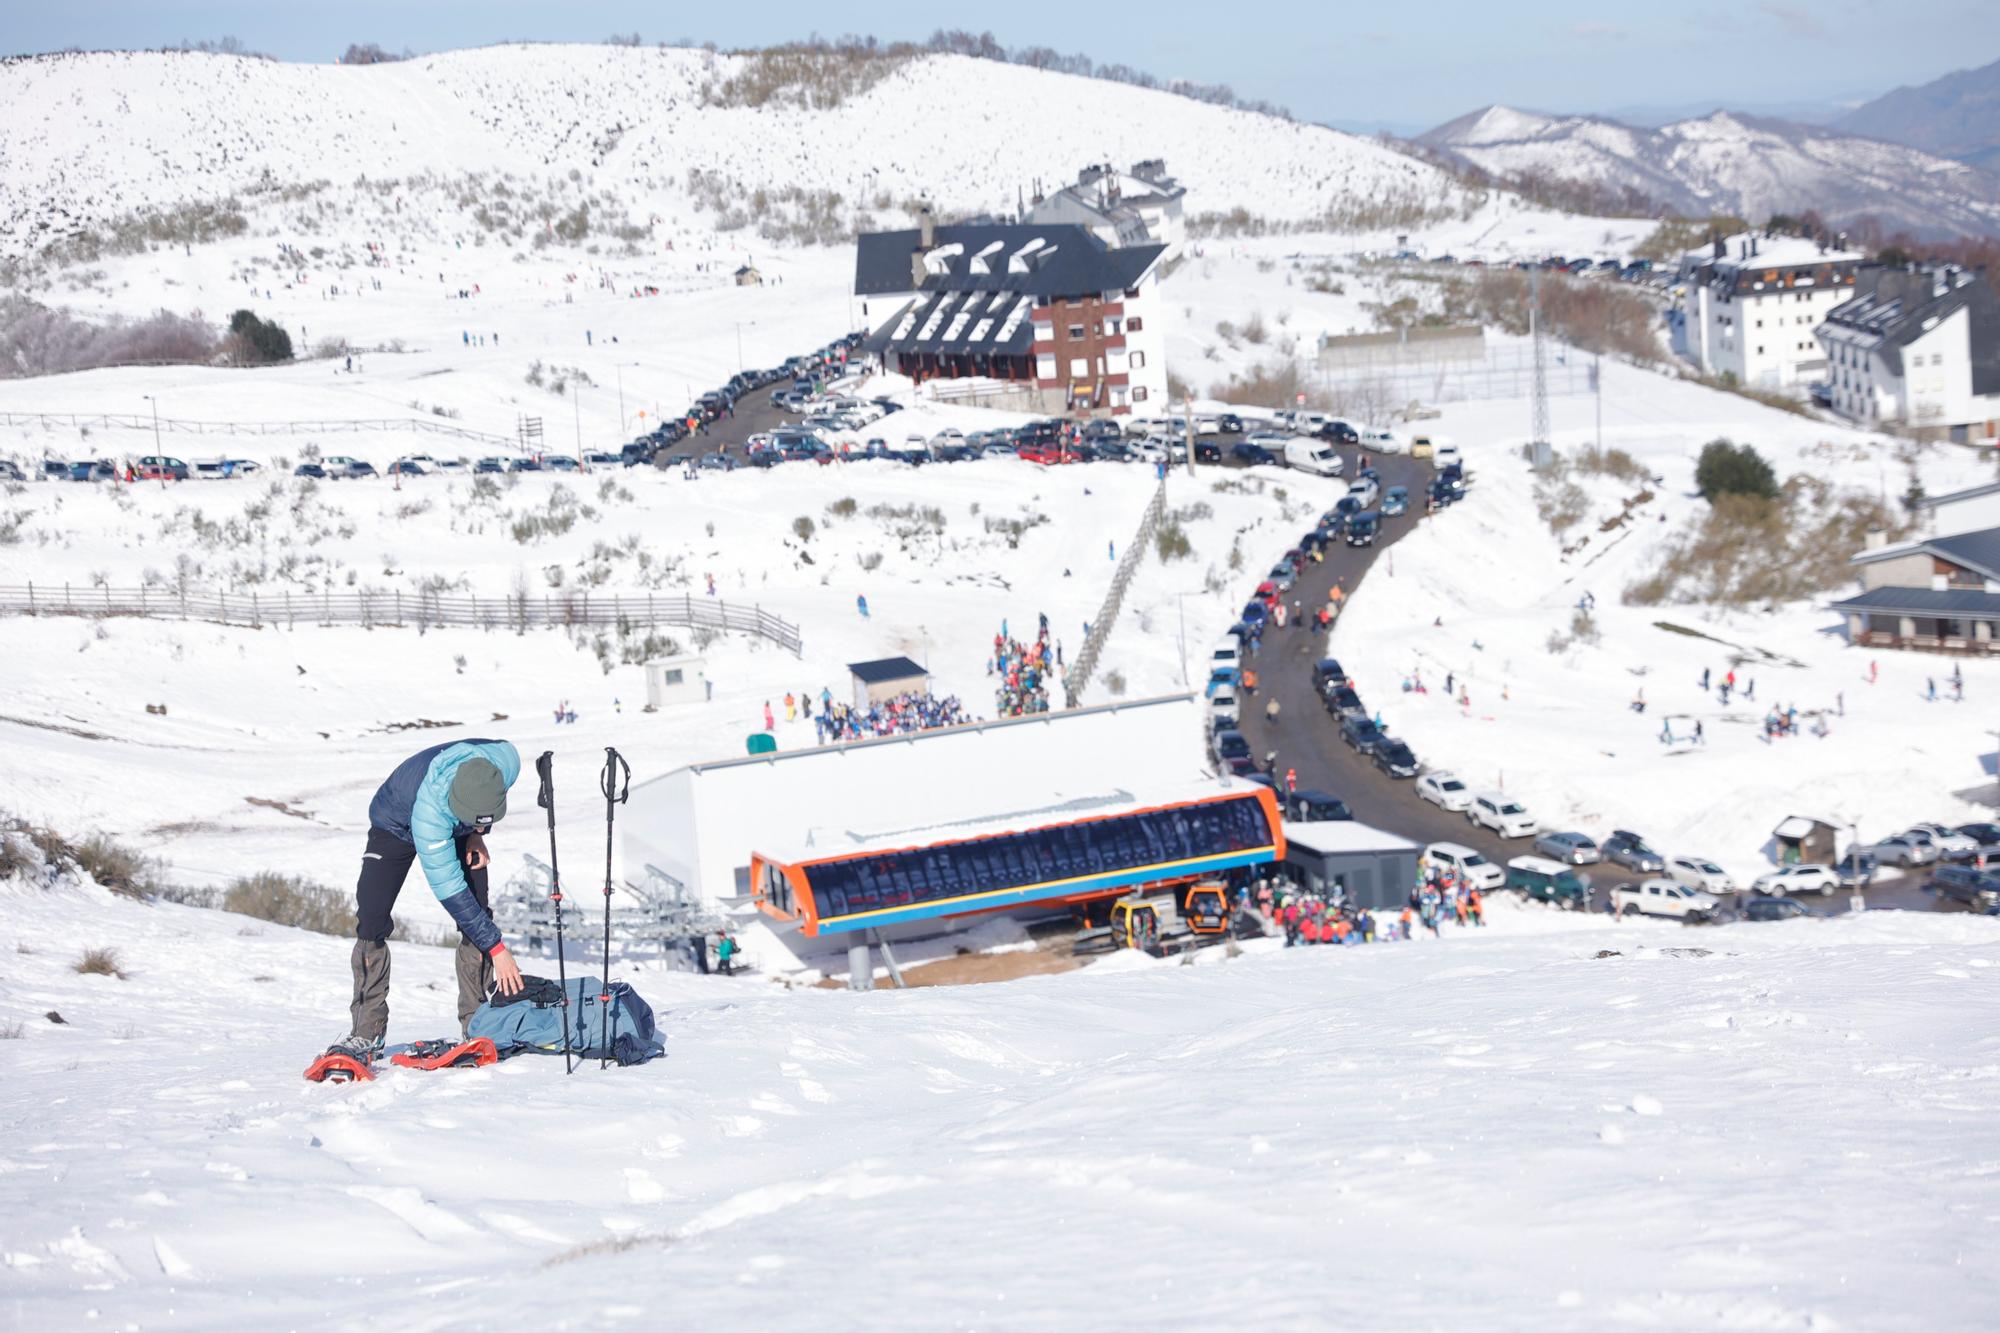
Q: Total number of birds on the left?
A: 0